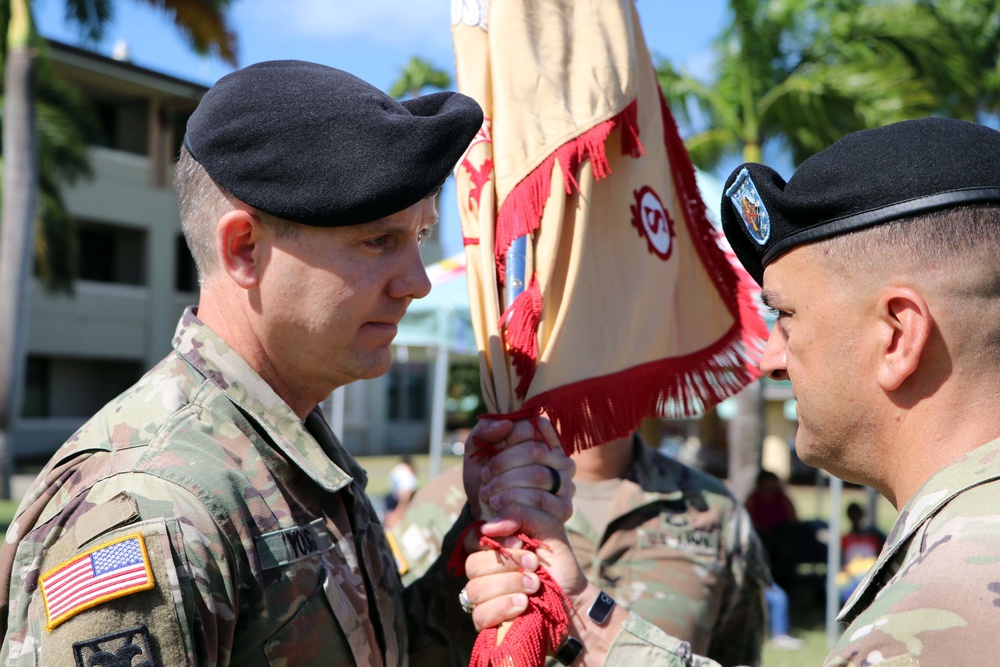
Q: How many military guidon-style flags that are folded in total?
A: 1